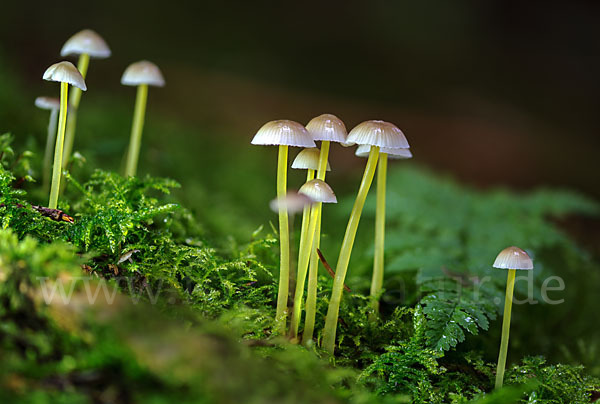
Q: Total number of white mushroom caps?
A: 12